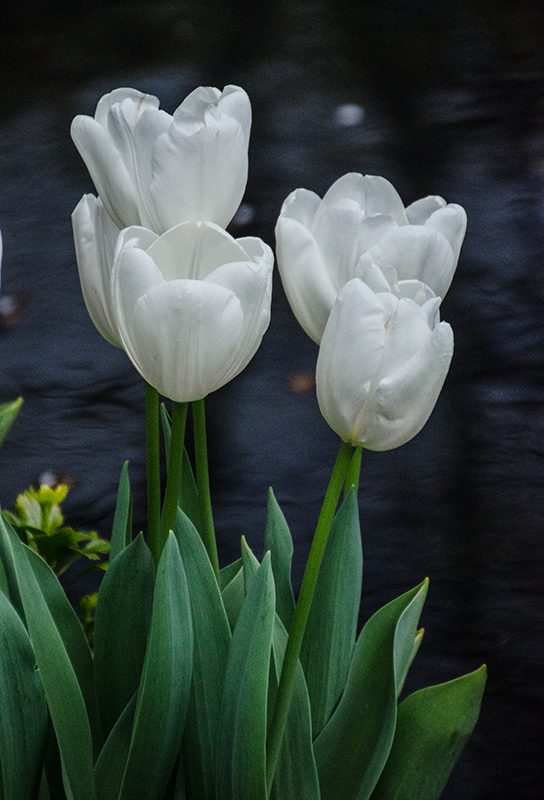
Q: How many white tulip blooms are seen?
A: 5